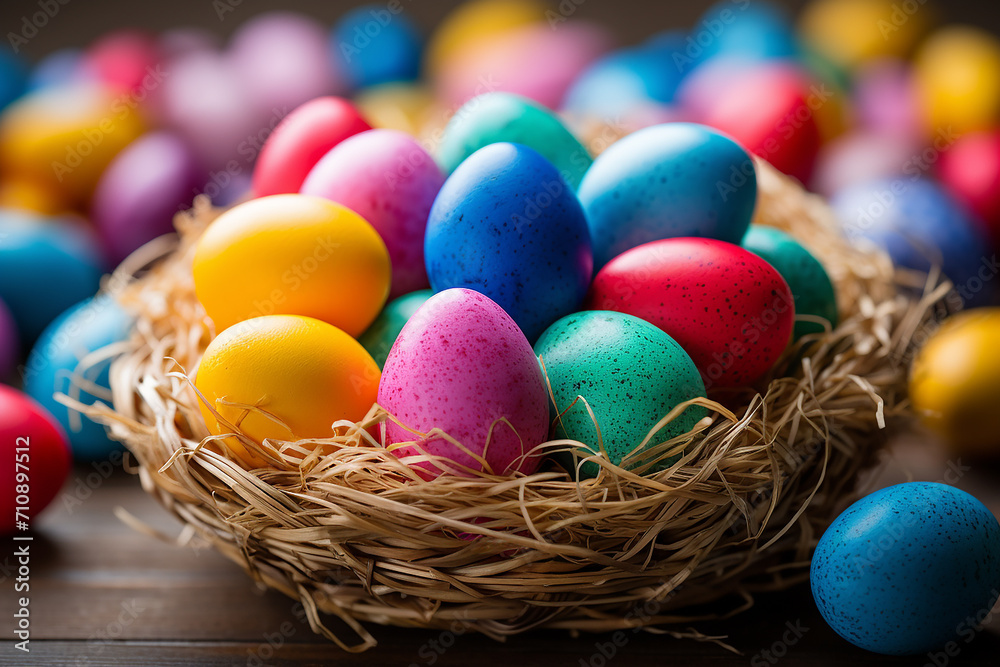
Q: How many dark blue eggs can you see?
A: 1